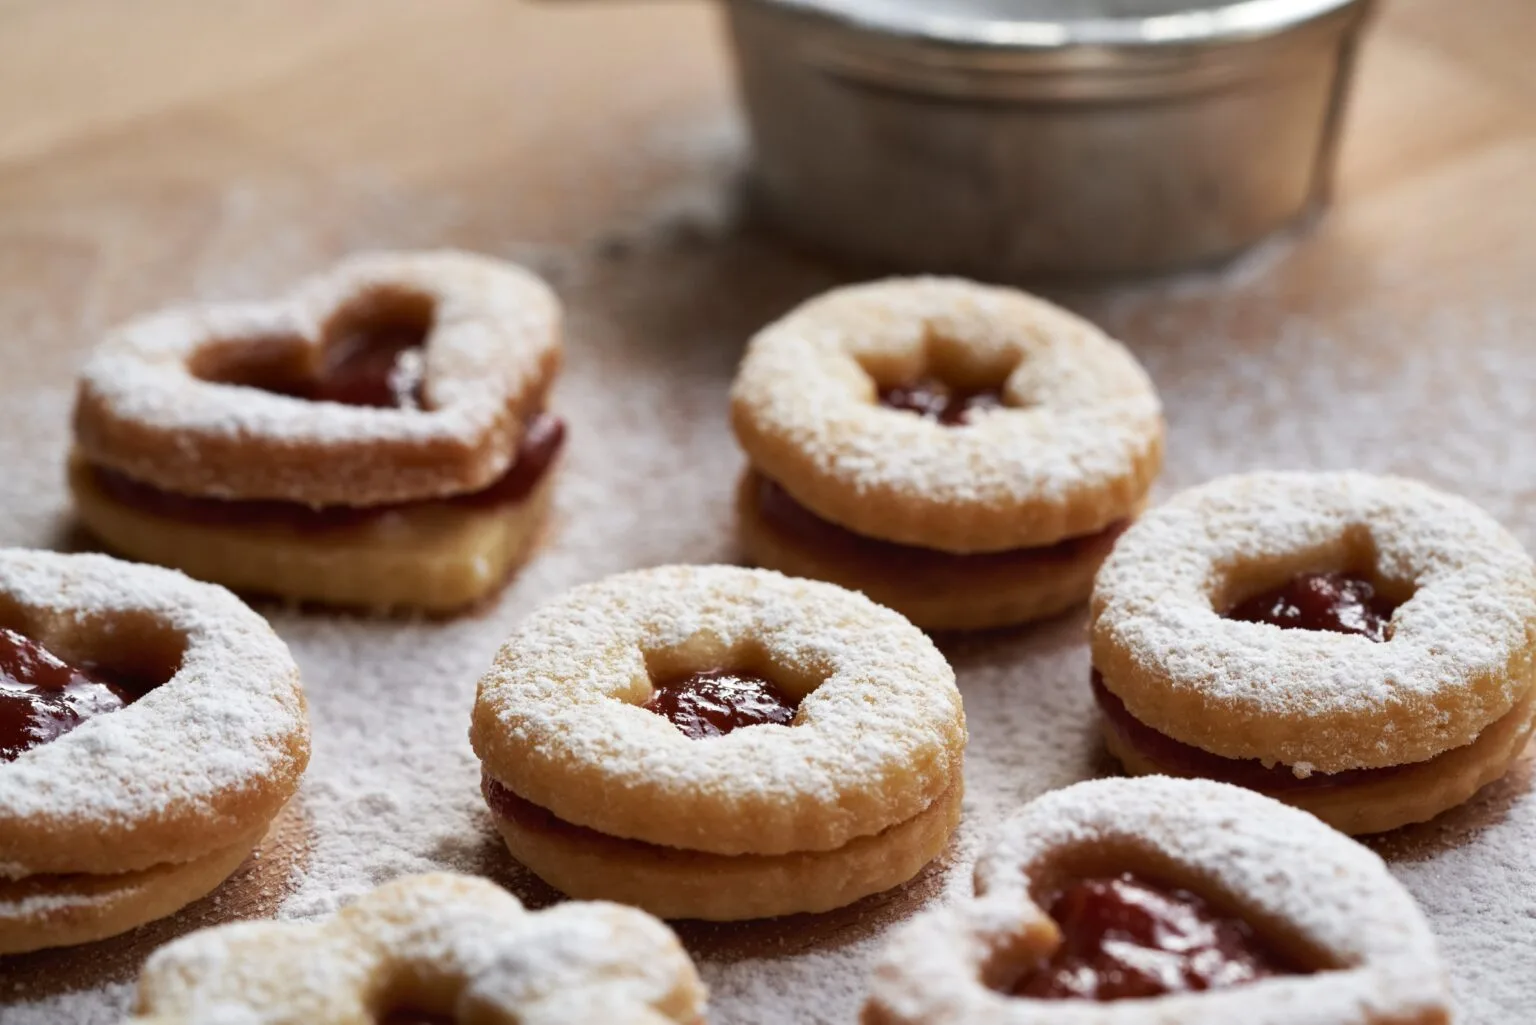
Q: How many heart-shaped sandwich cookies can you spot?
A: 2